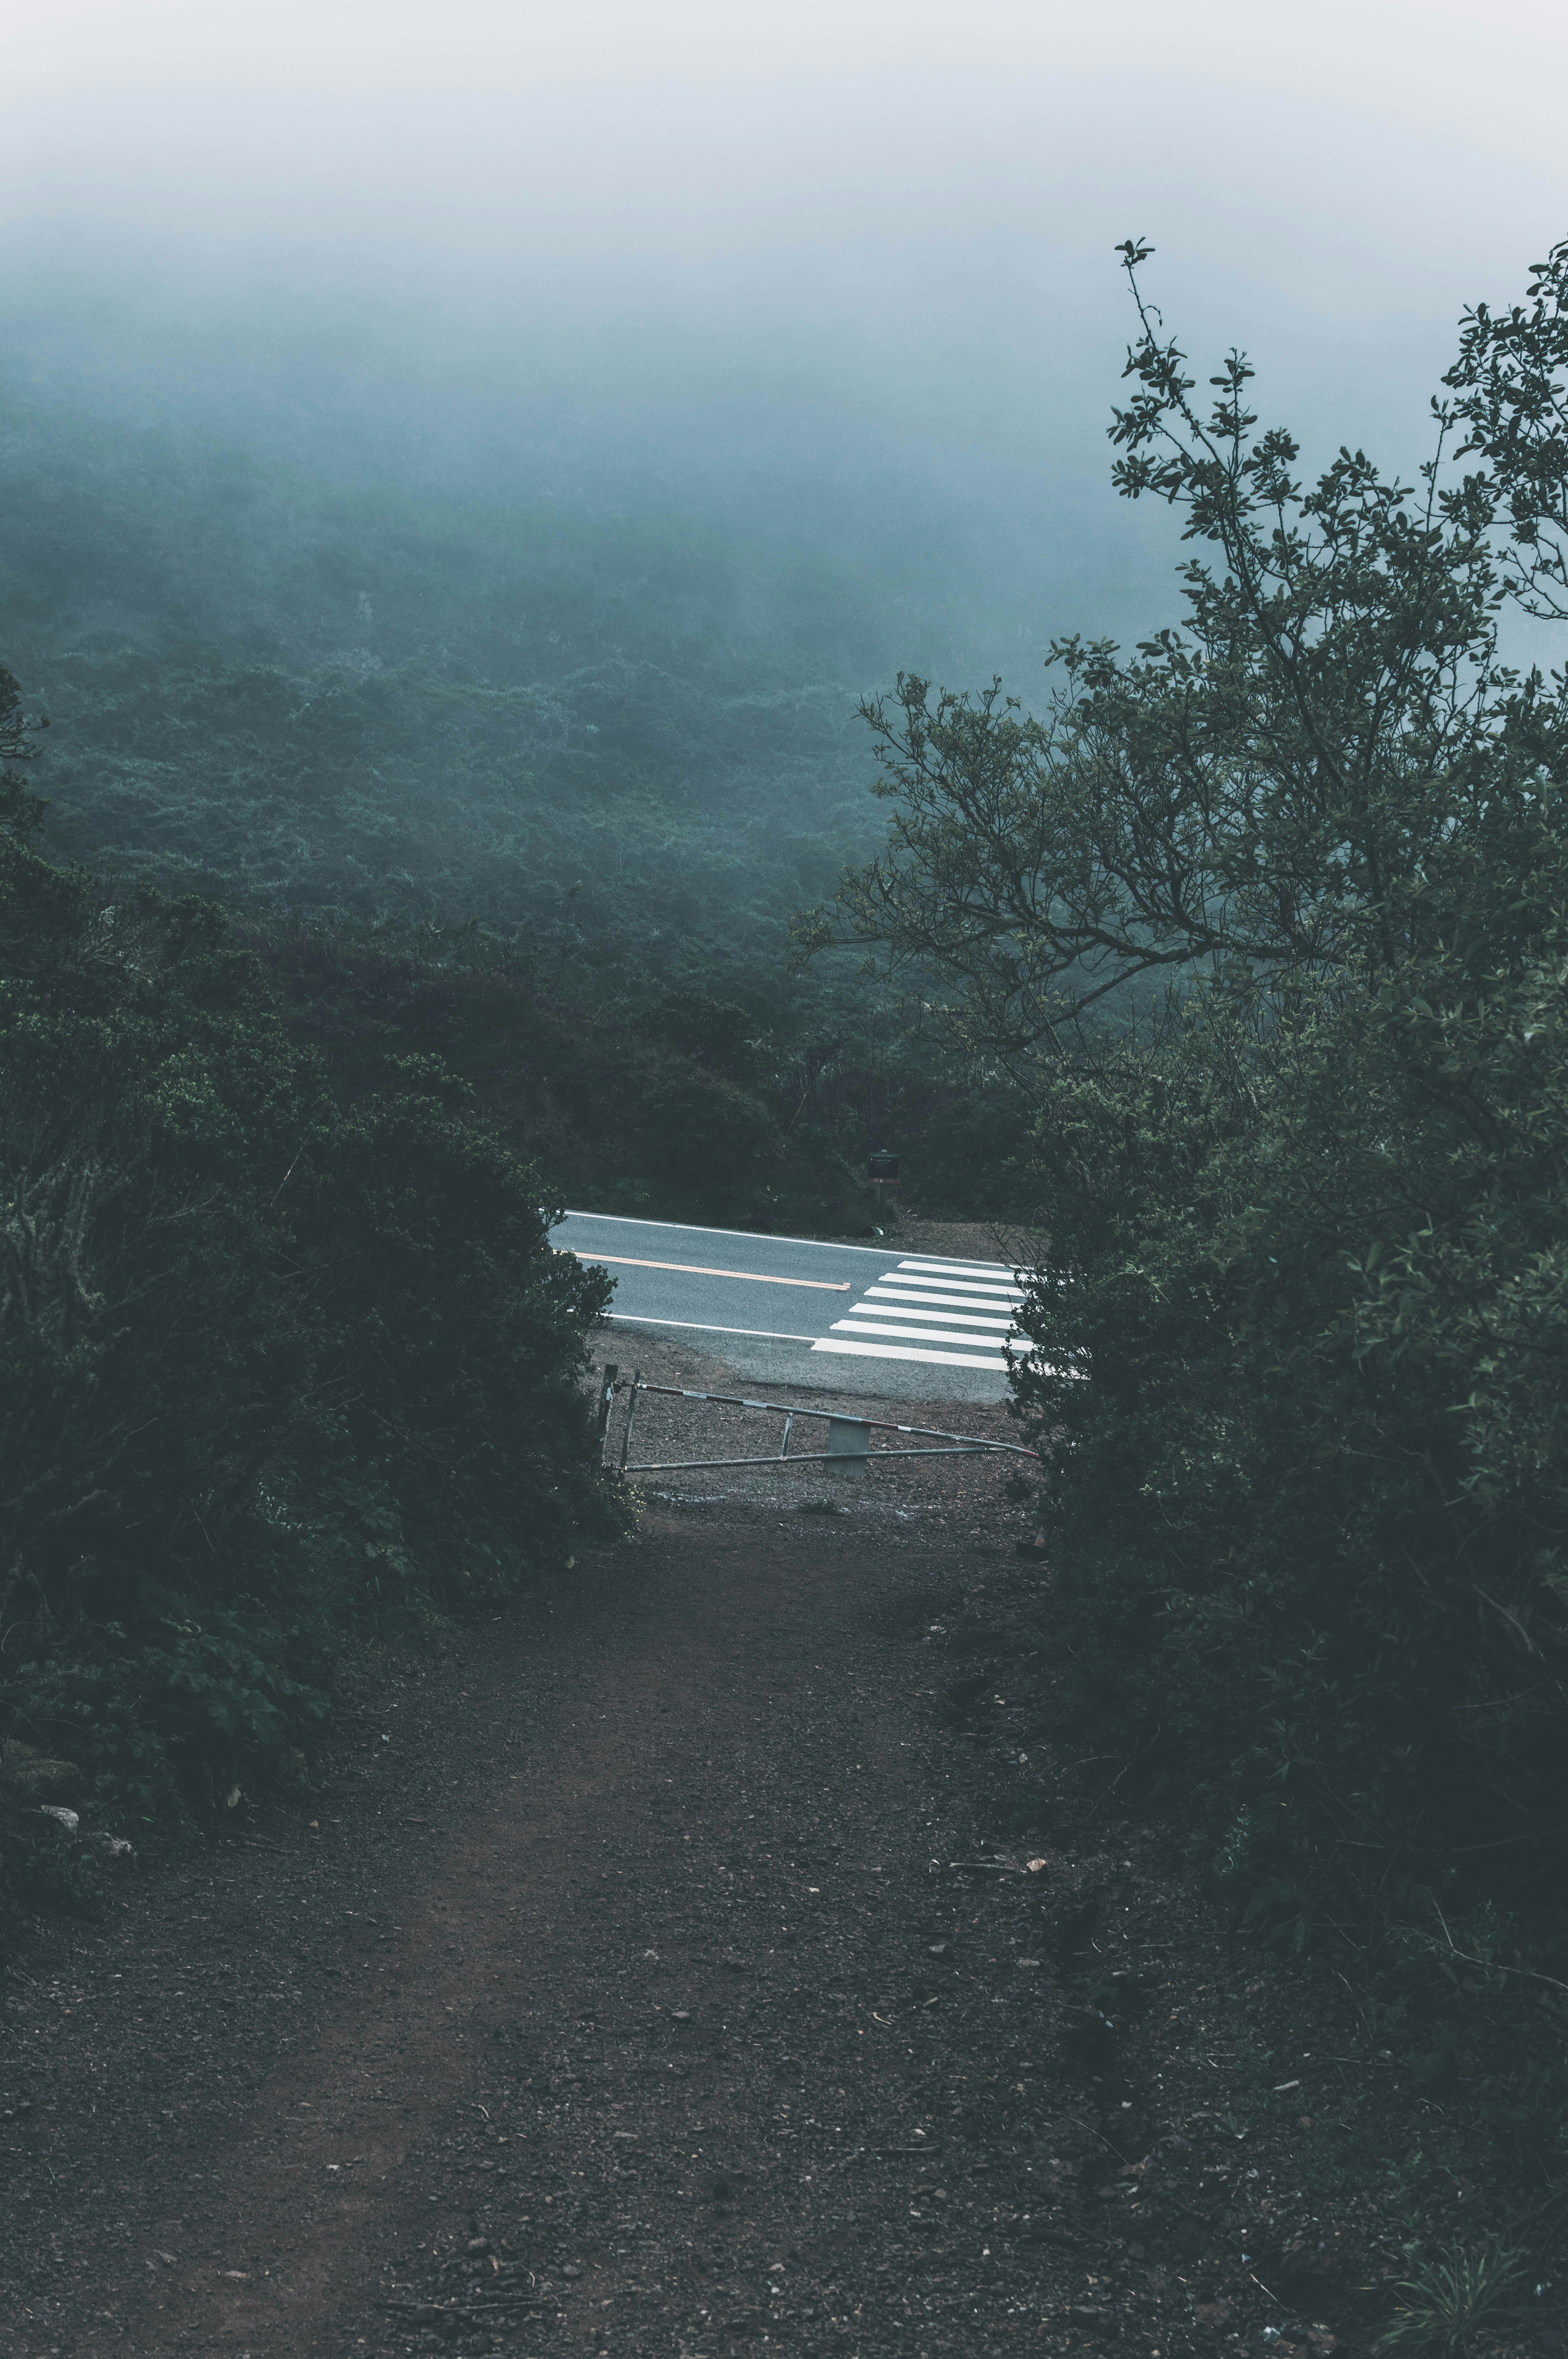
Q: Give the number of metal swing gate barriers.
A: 1